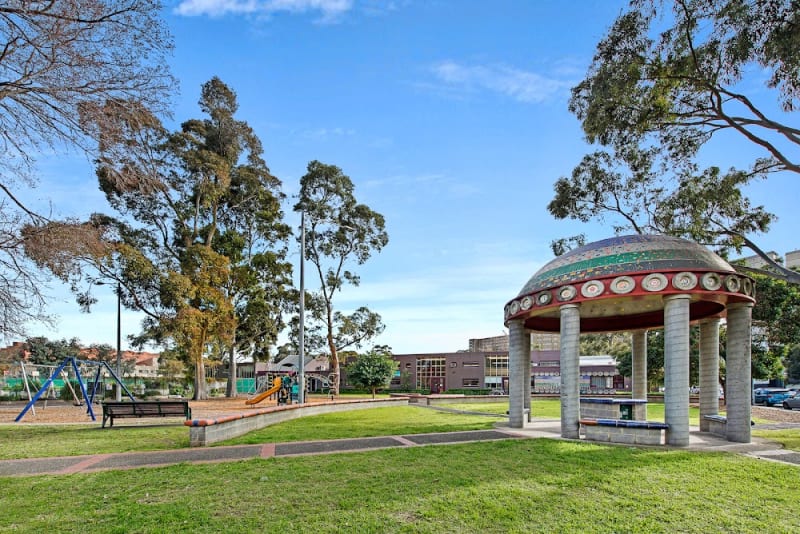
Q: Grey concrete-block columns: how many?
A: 7